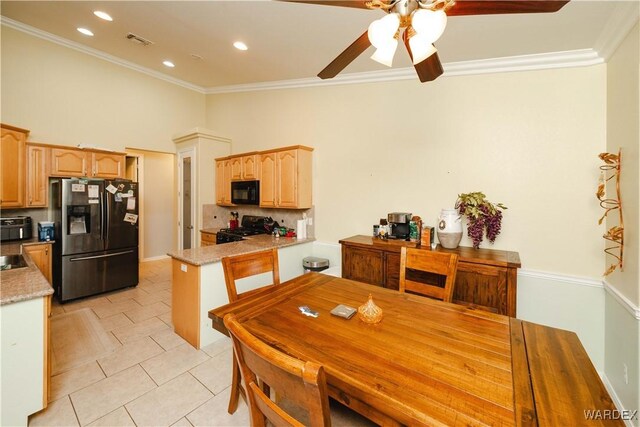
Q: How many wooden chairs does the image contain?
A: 3